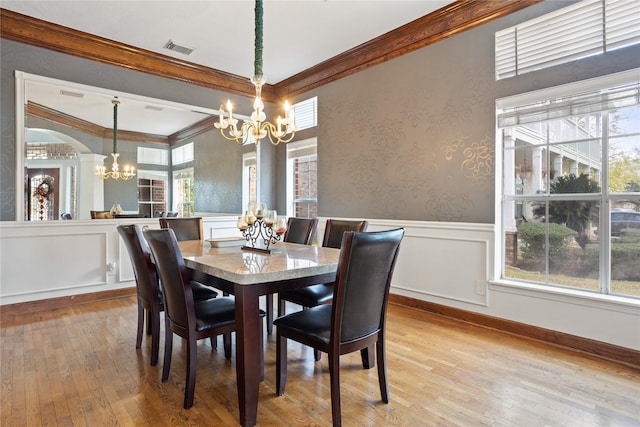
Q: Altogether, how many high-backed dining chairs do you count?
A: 6